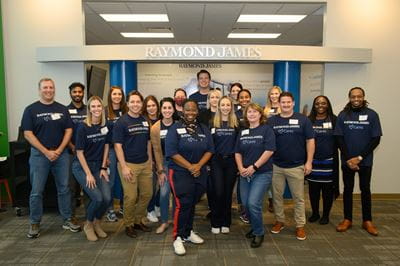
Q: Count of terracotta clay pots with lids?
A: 0